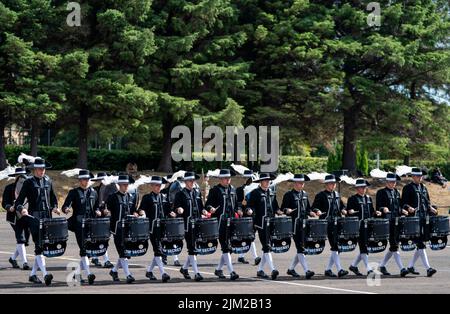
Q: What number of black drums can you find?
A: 12